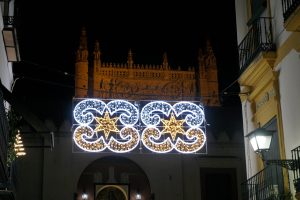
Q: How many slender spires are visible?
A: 6